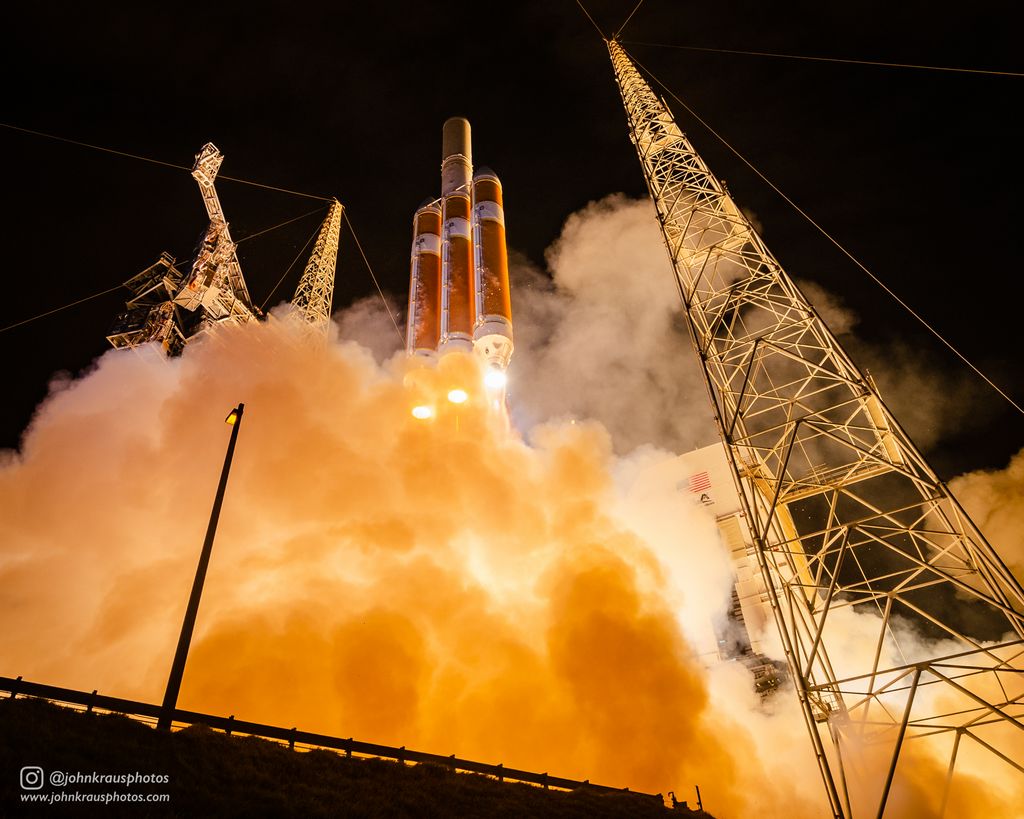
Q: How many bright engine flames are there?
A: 3